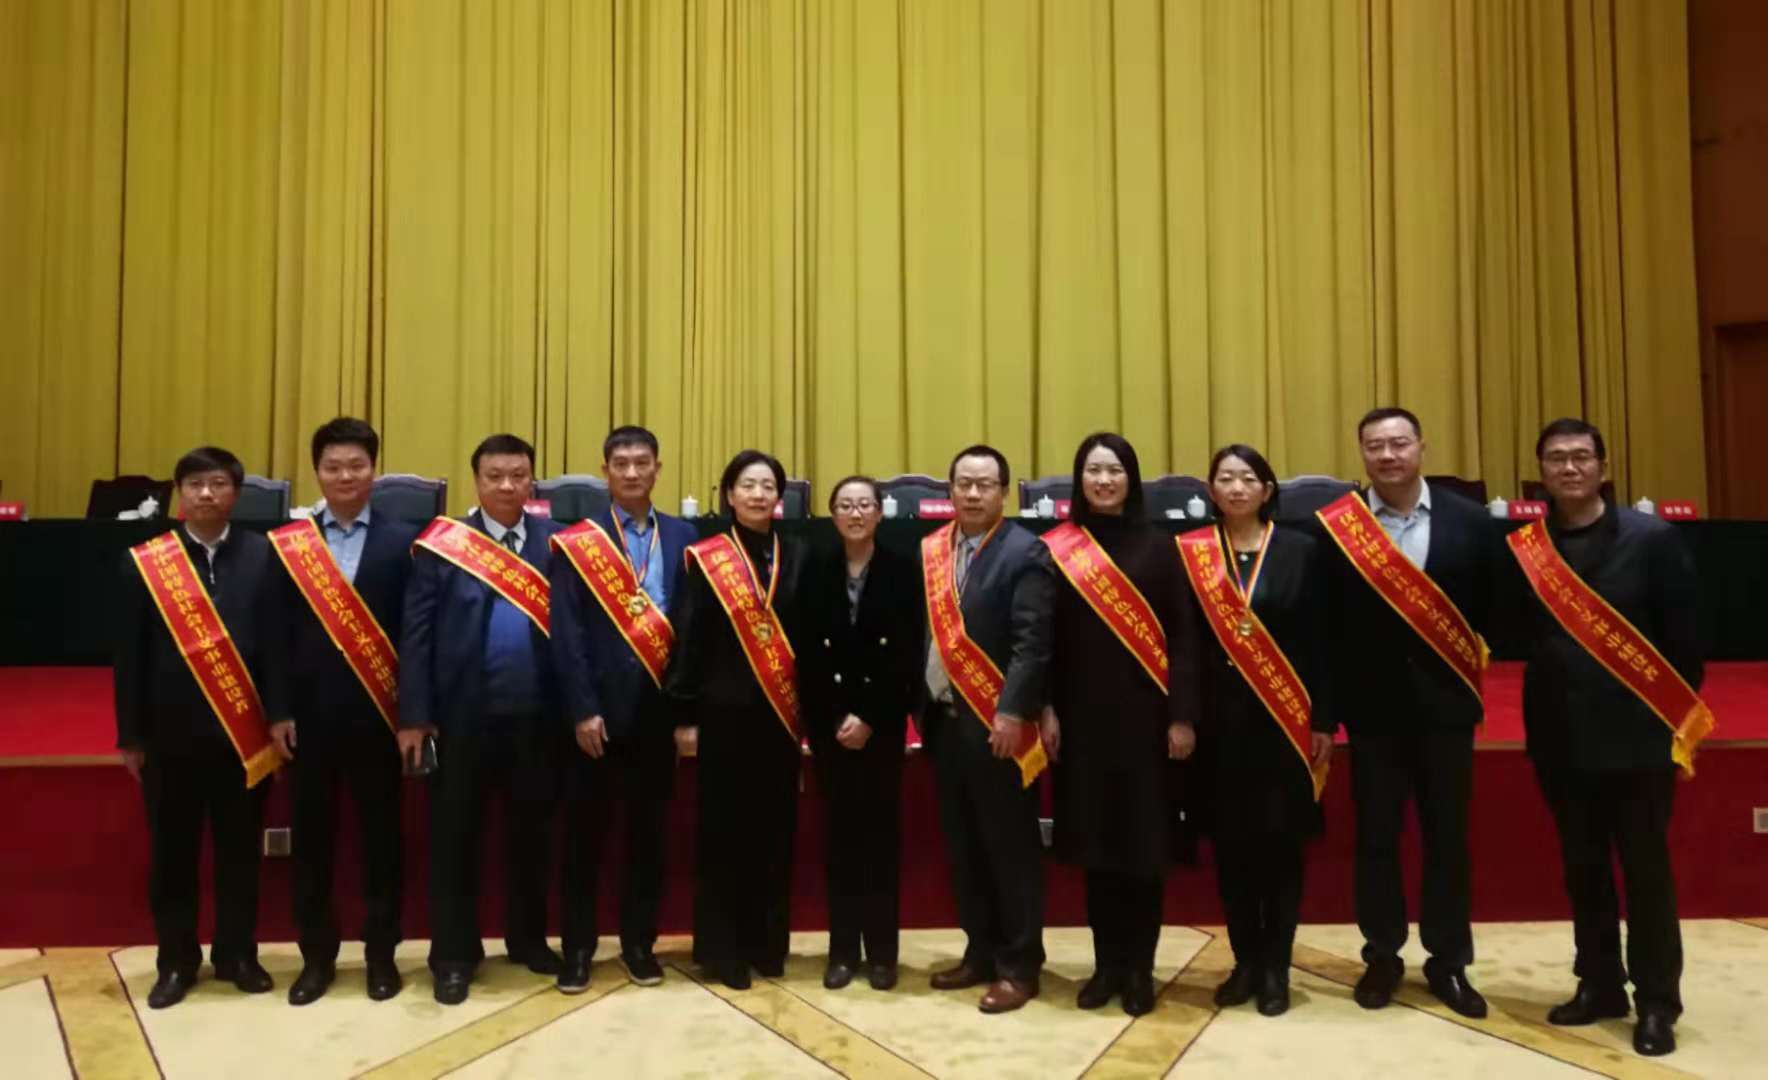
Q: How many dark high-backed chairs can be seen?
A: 11